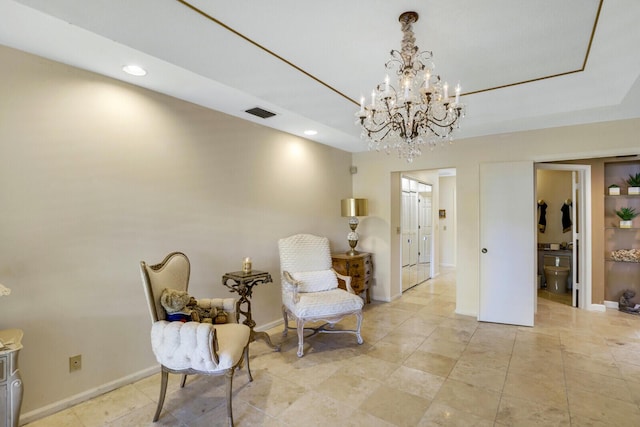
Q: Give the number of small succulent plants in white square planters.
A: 3